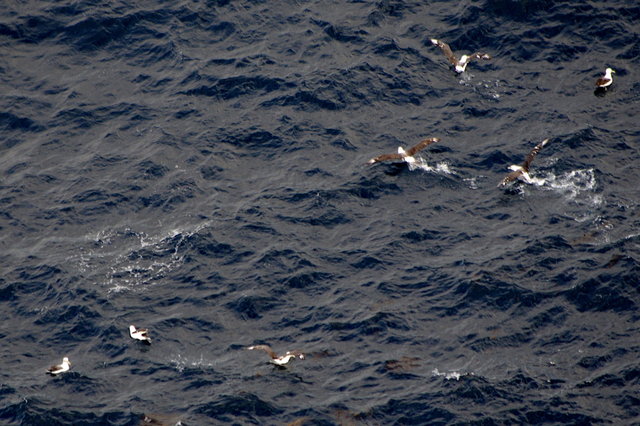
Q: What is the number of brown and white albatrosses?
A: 7